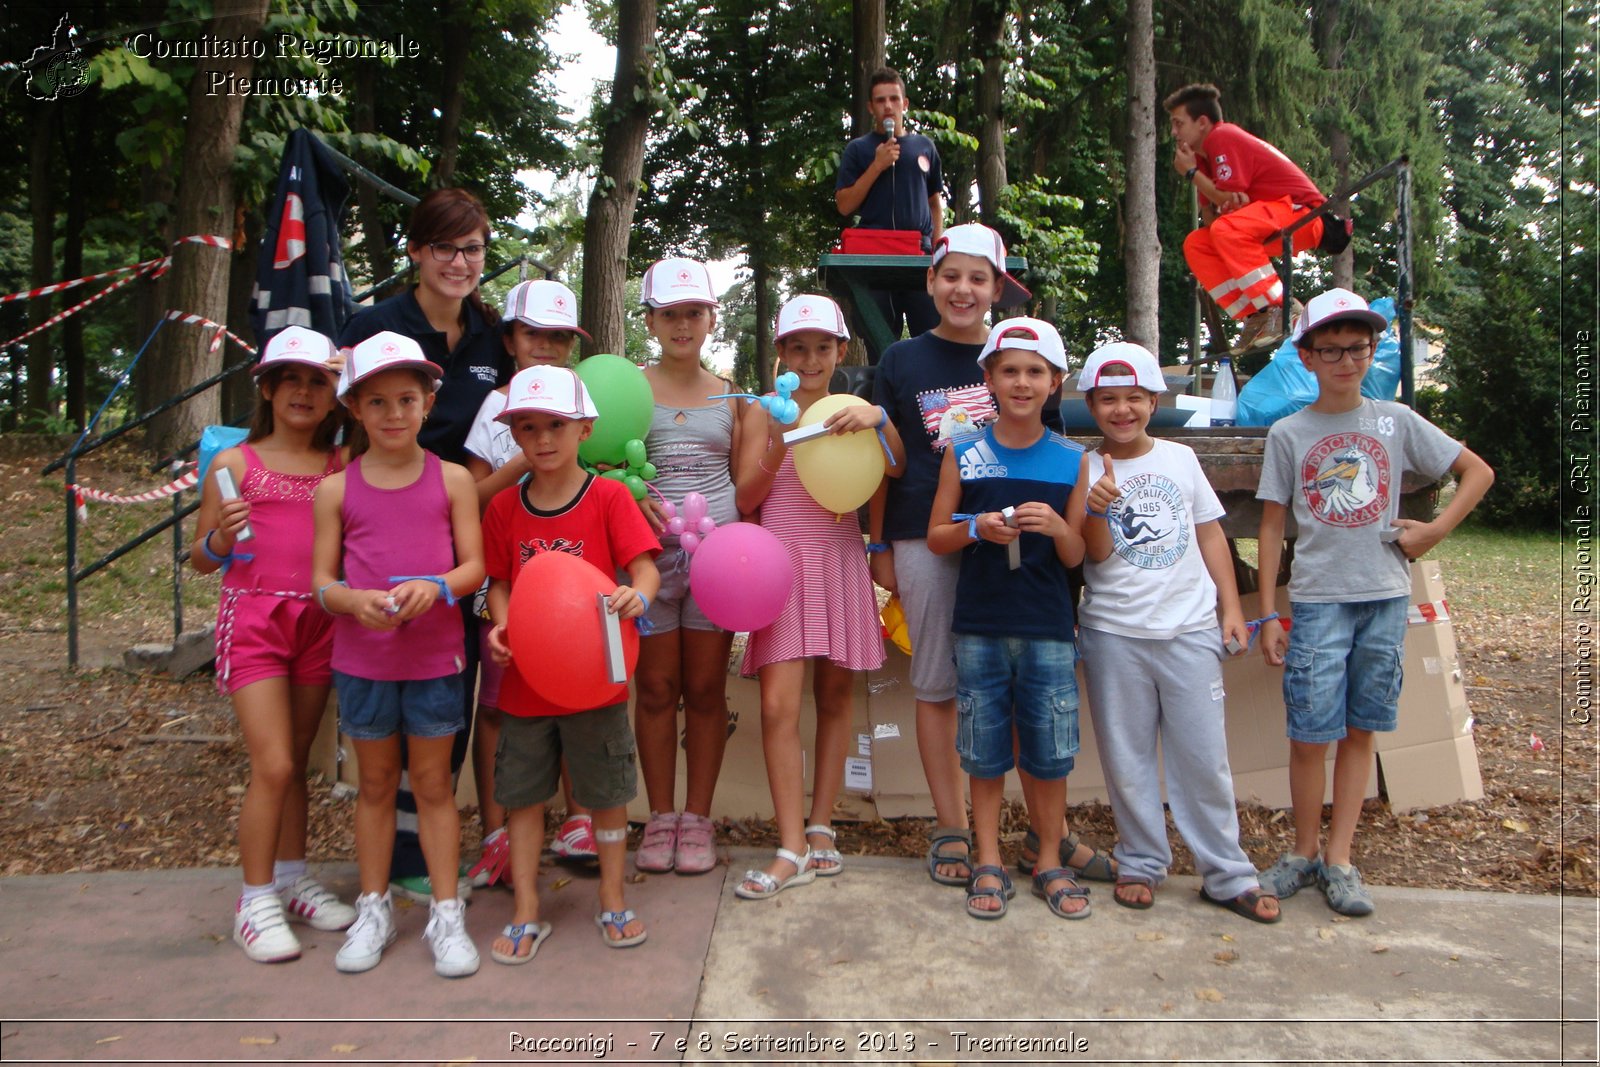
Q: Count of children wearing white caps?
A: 10